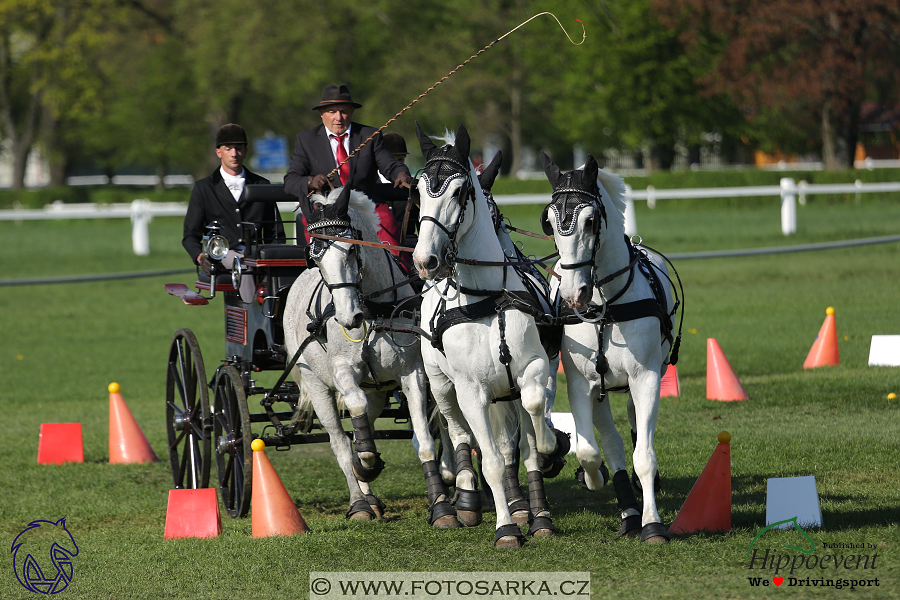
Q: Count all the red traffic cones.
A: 5